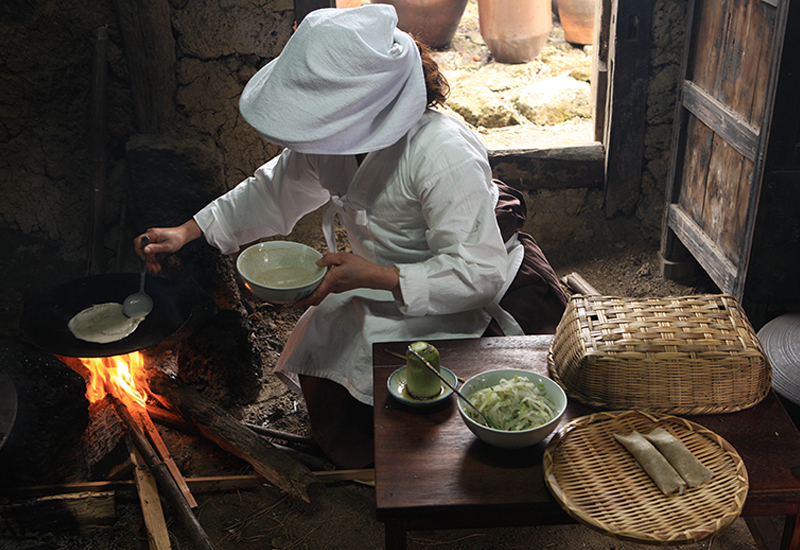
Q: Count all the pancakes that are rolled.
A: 2